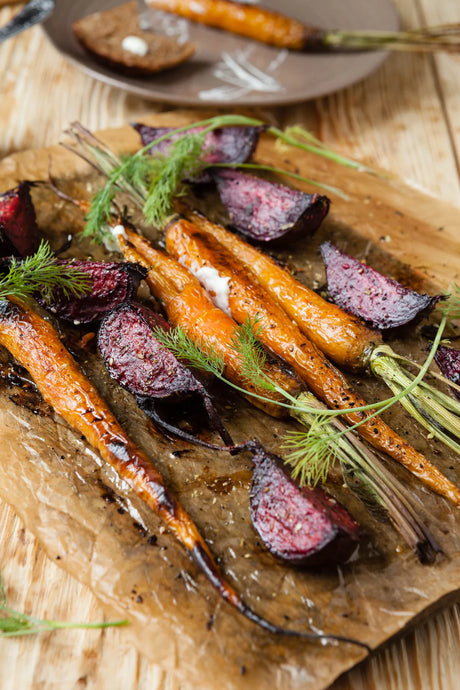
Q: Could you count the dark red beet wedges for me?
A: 8